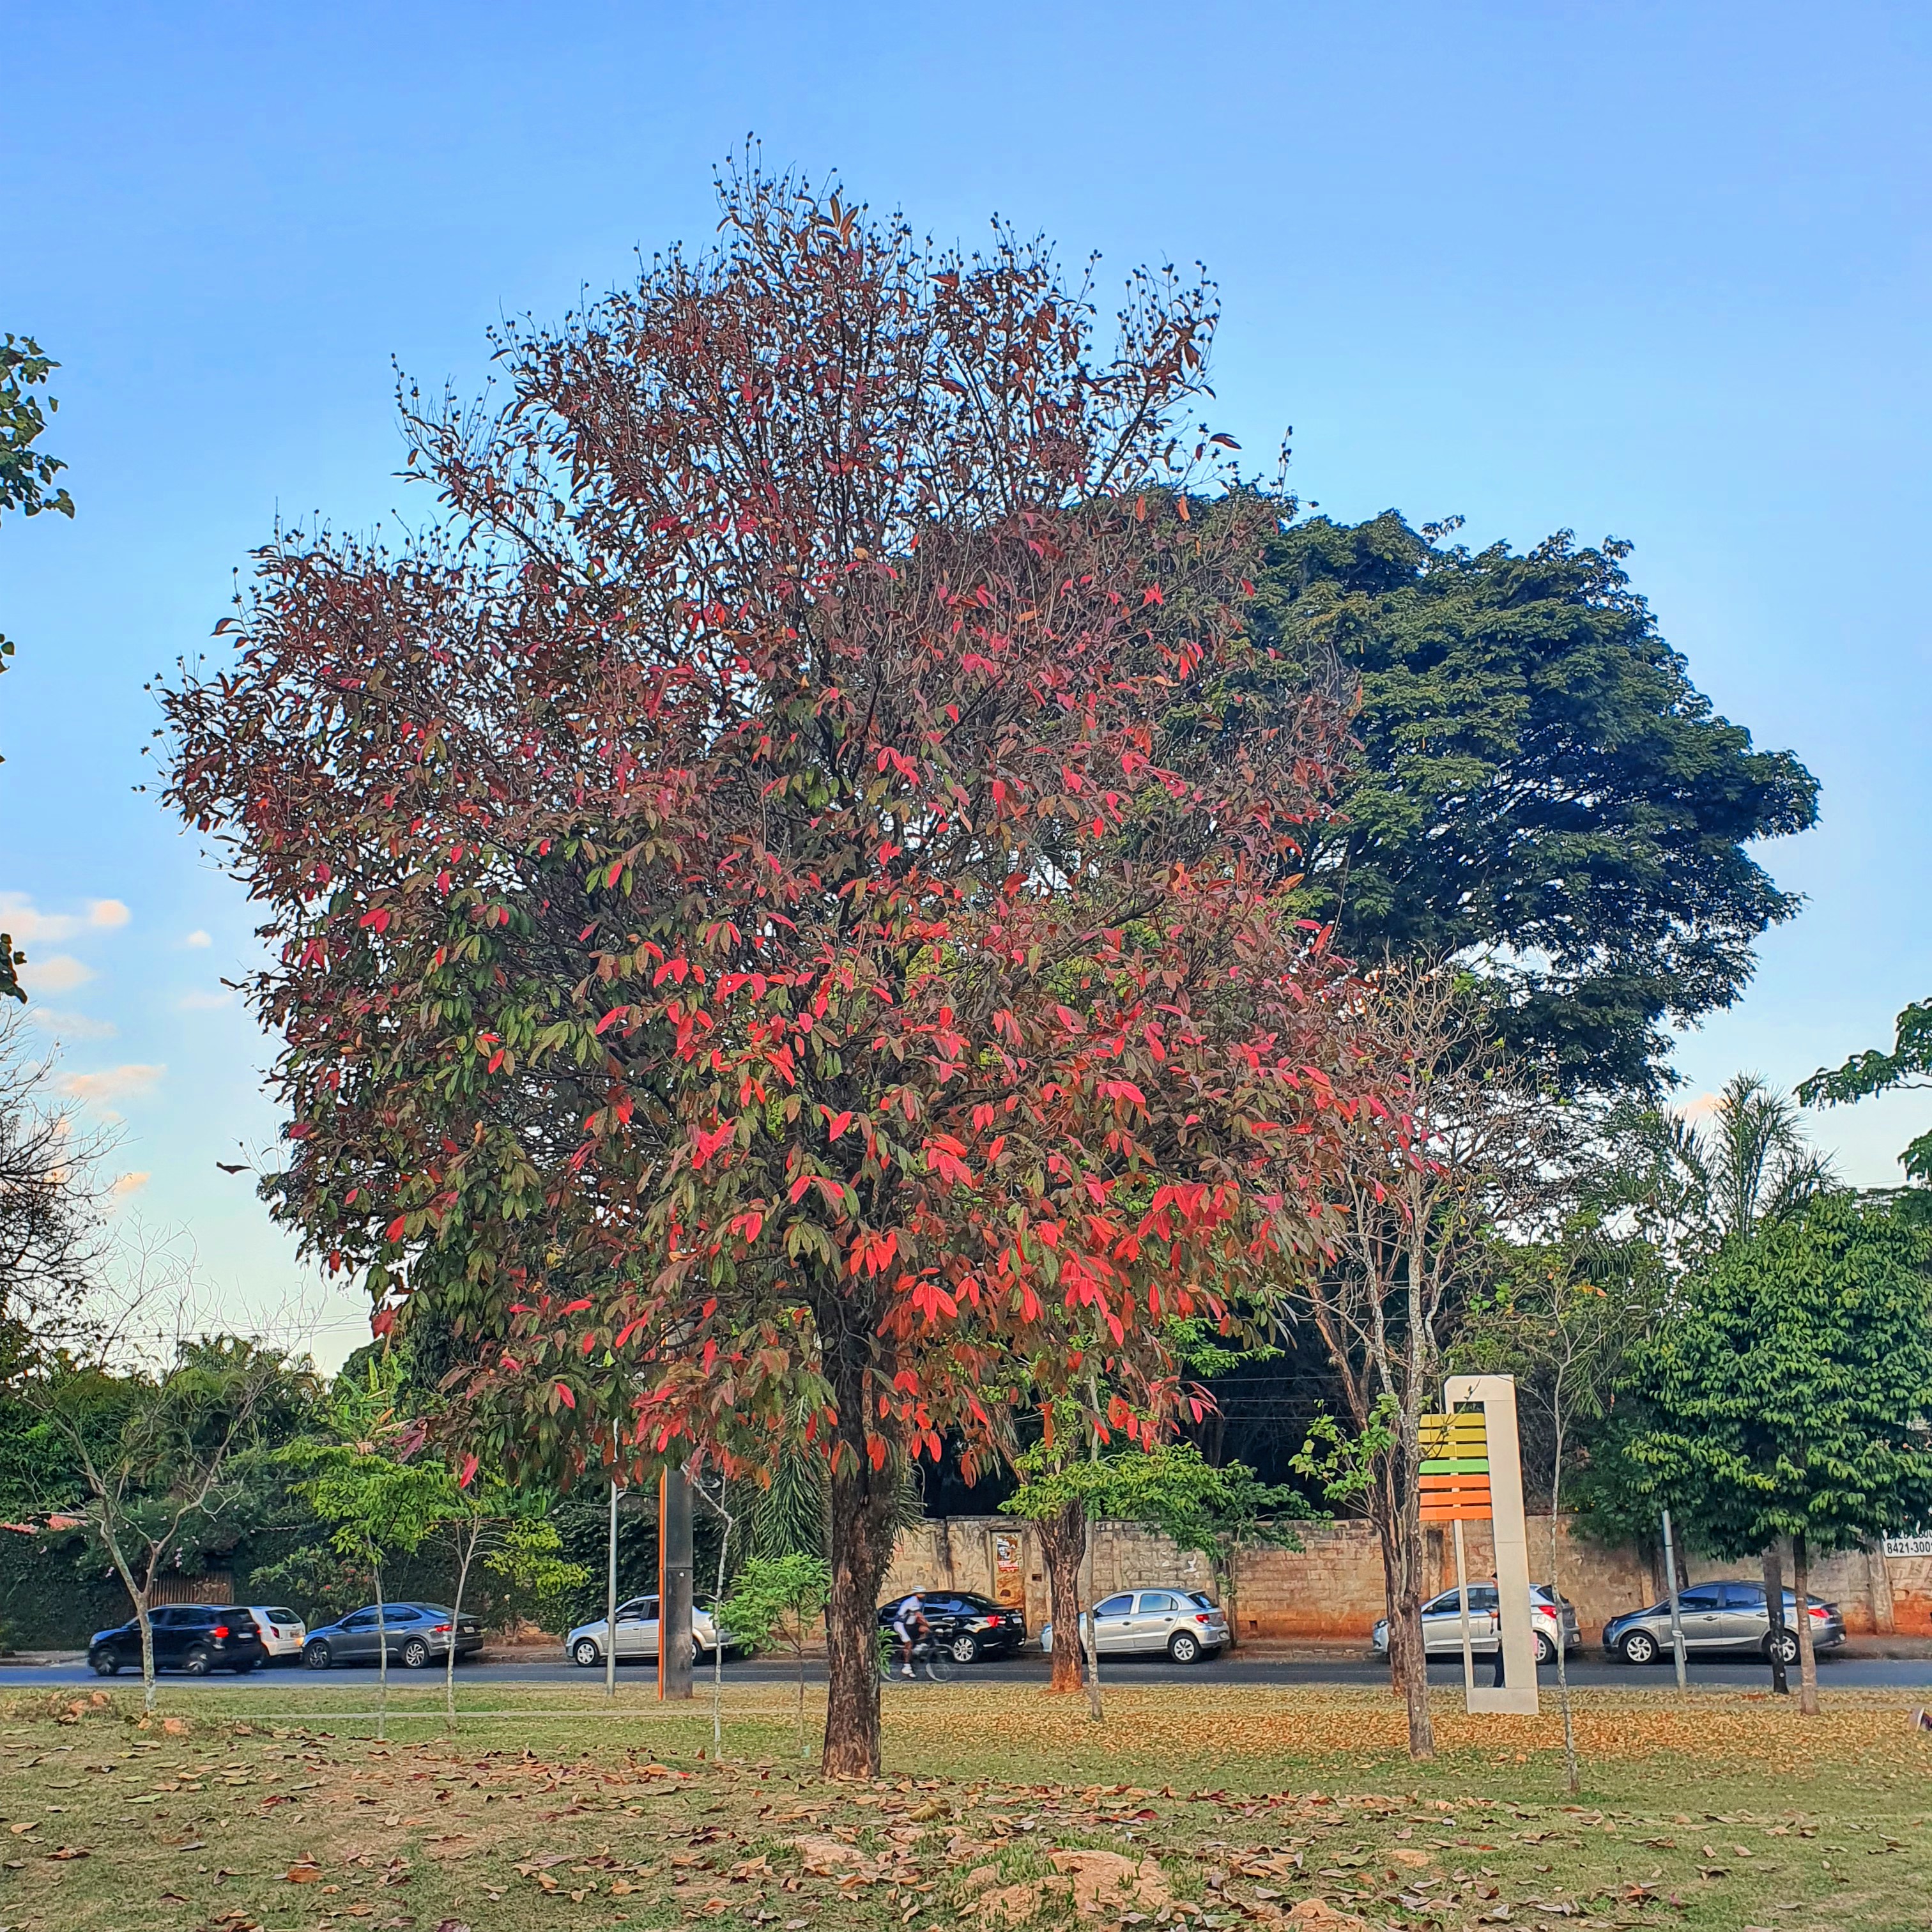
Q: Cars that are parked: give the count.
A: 7